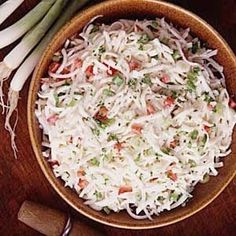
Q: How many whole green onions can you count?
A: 4